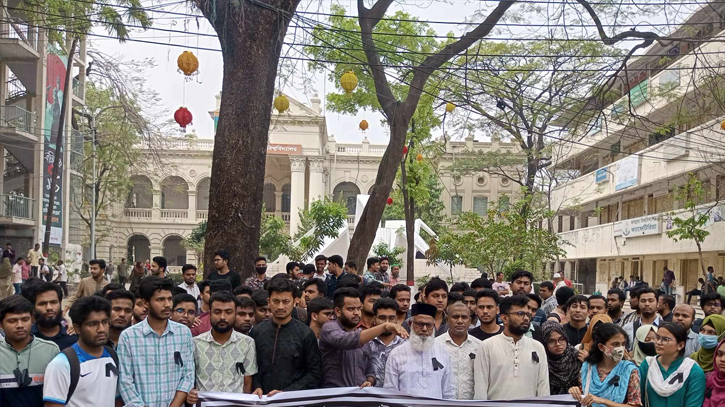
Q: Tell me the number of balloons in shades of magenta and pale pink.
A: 0